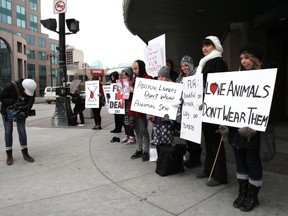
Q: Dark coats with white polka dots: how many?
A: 1